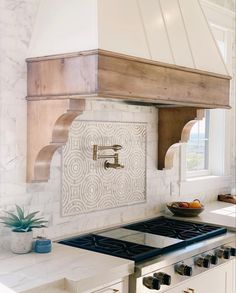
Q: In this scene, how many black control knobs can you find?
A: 7